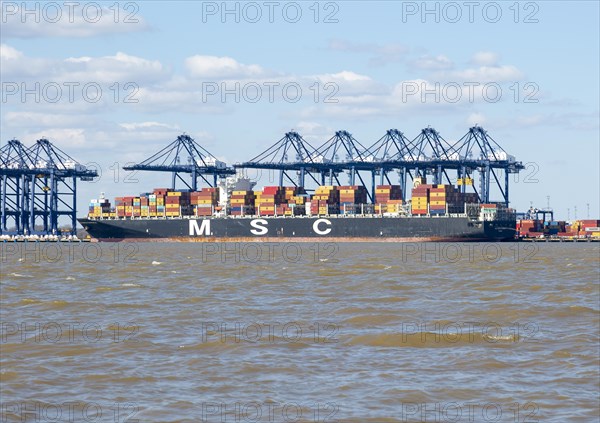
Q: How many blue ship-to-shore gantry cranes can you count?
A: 8